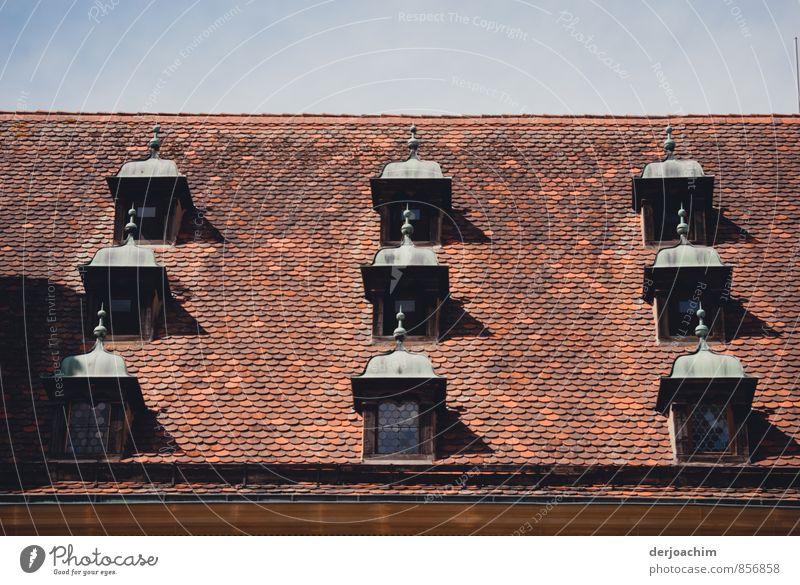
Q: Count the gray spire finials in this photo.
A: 9